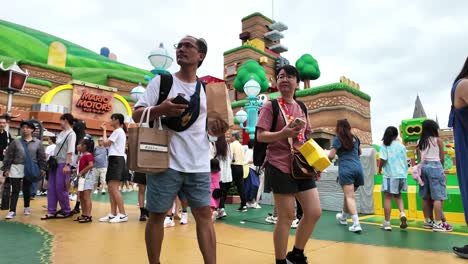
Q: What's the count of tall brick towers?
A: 1